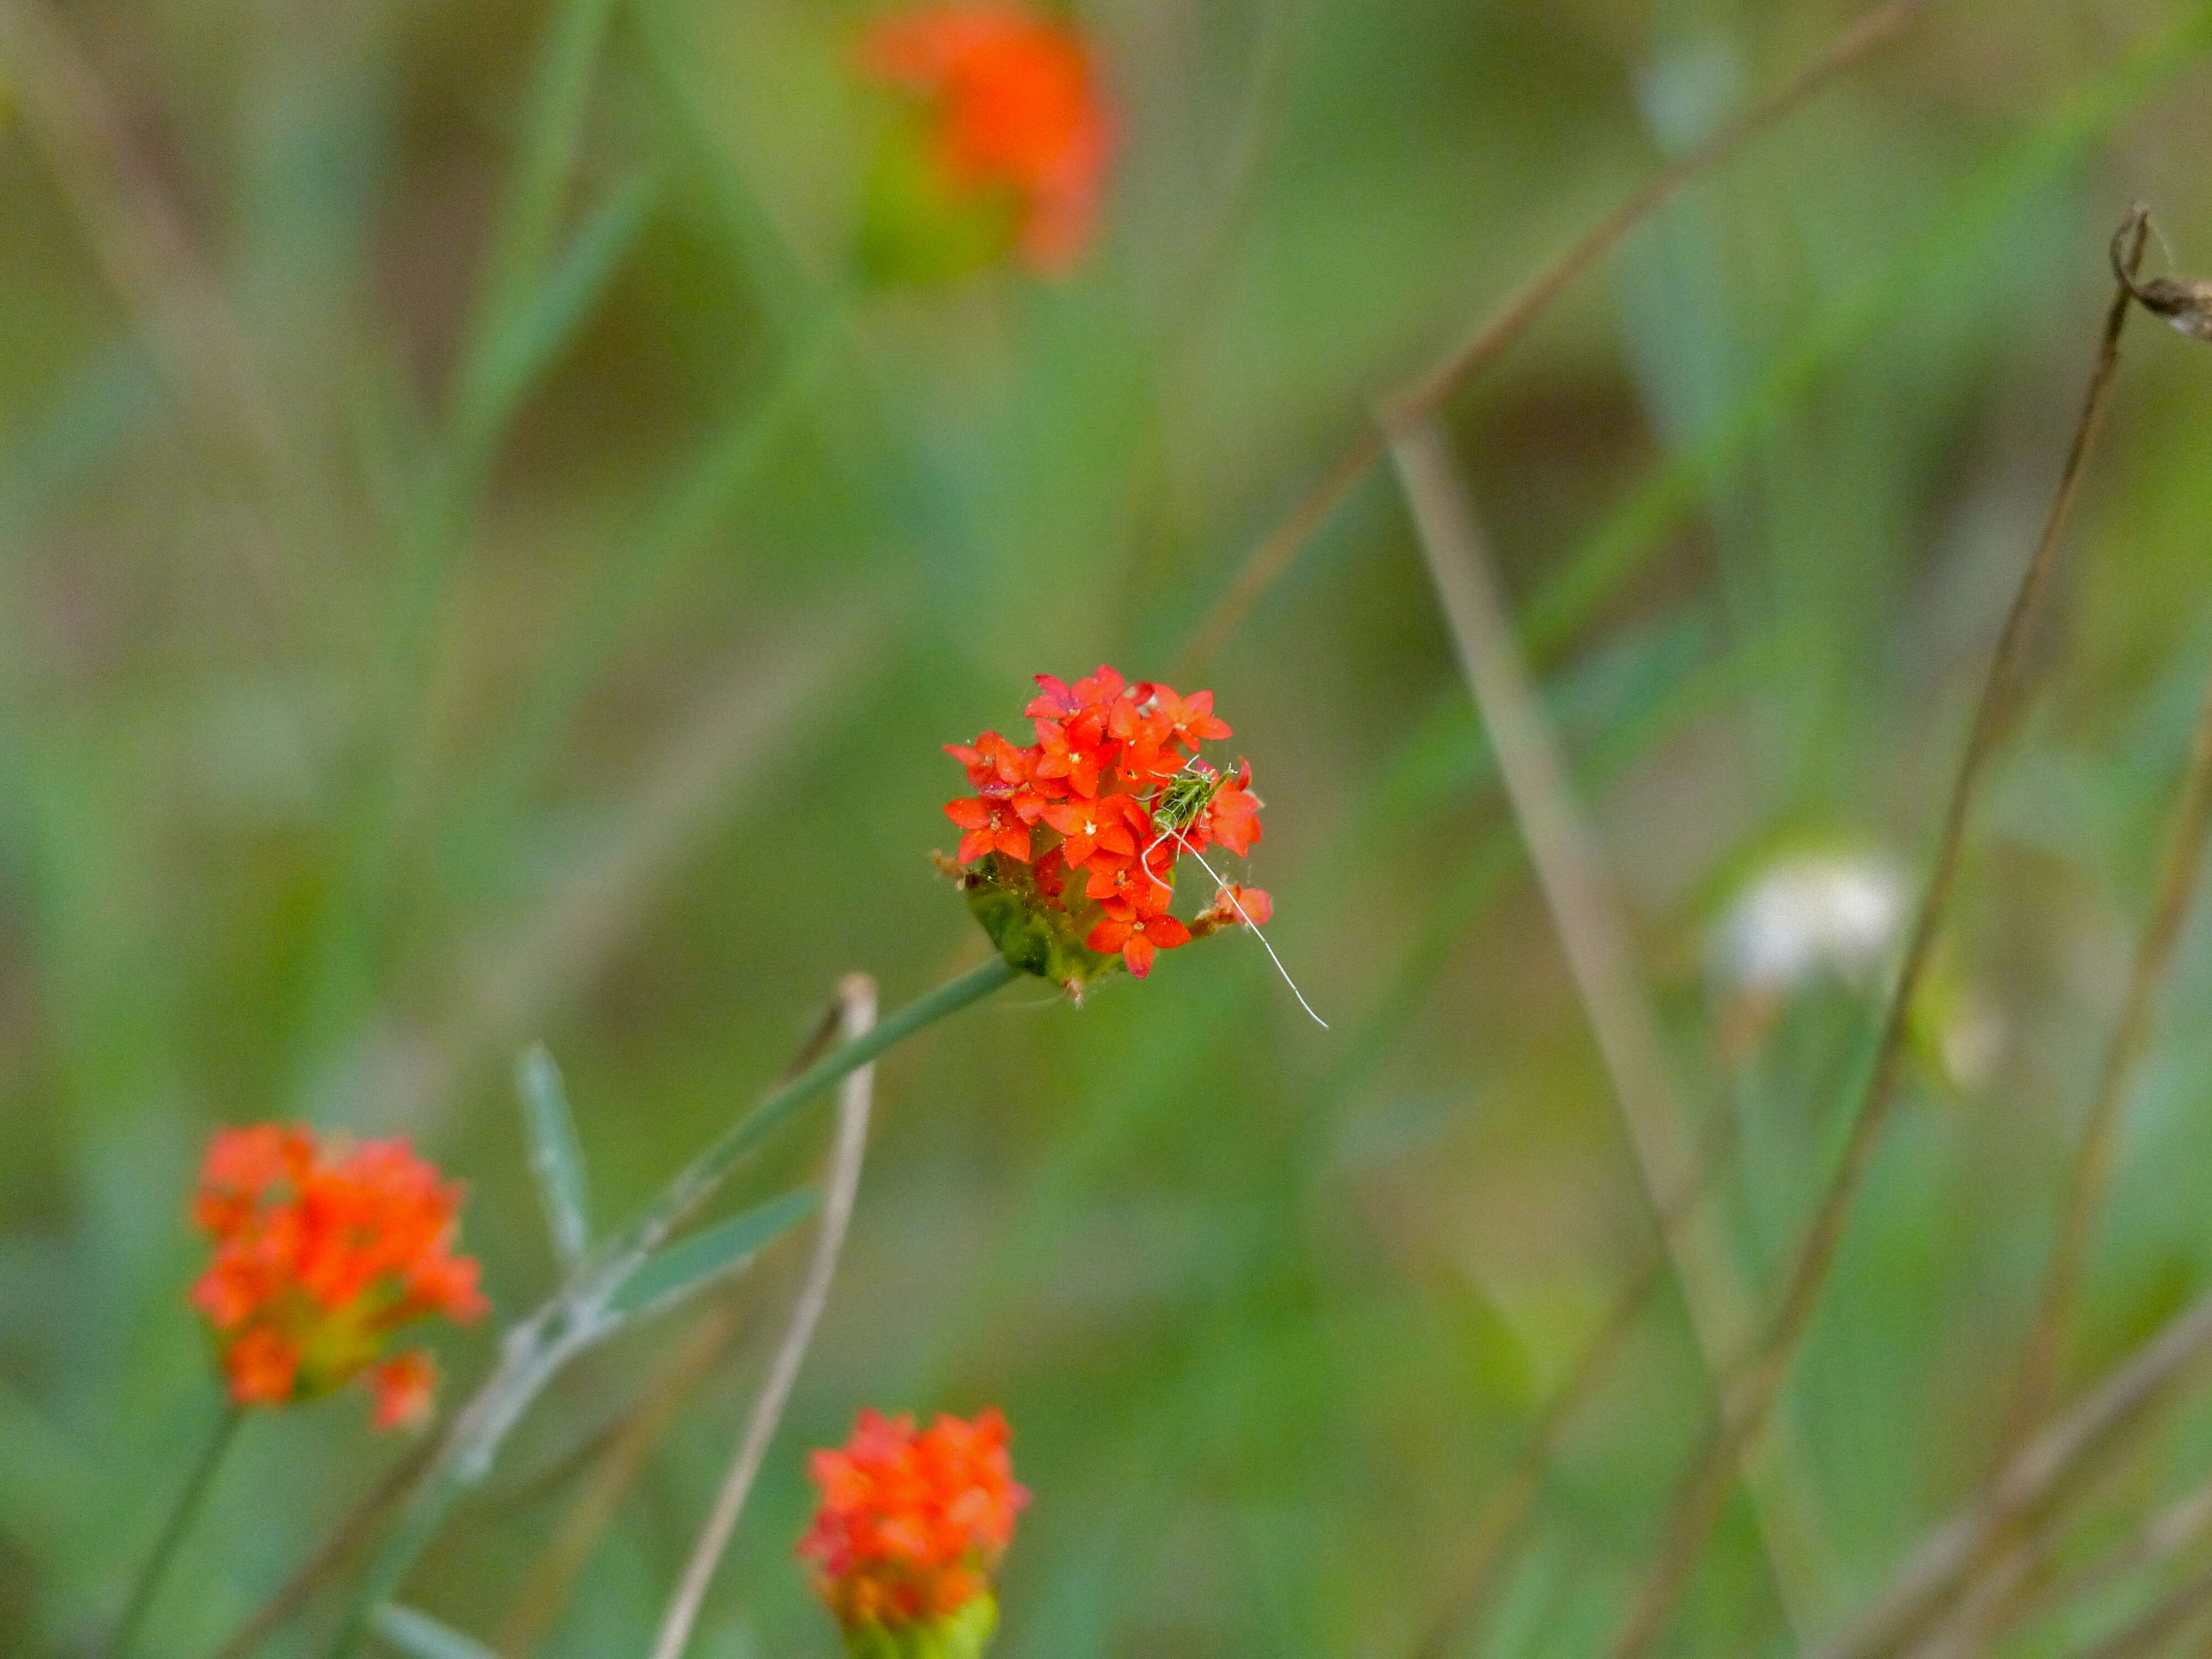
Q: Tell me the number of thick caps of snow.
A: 0